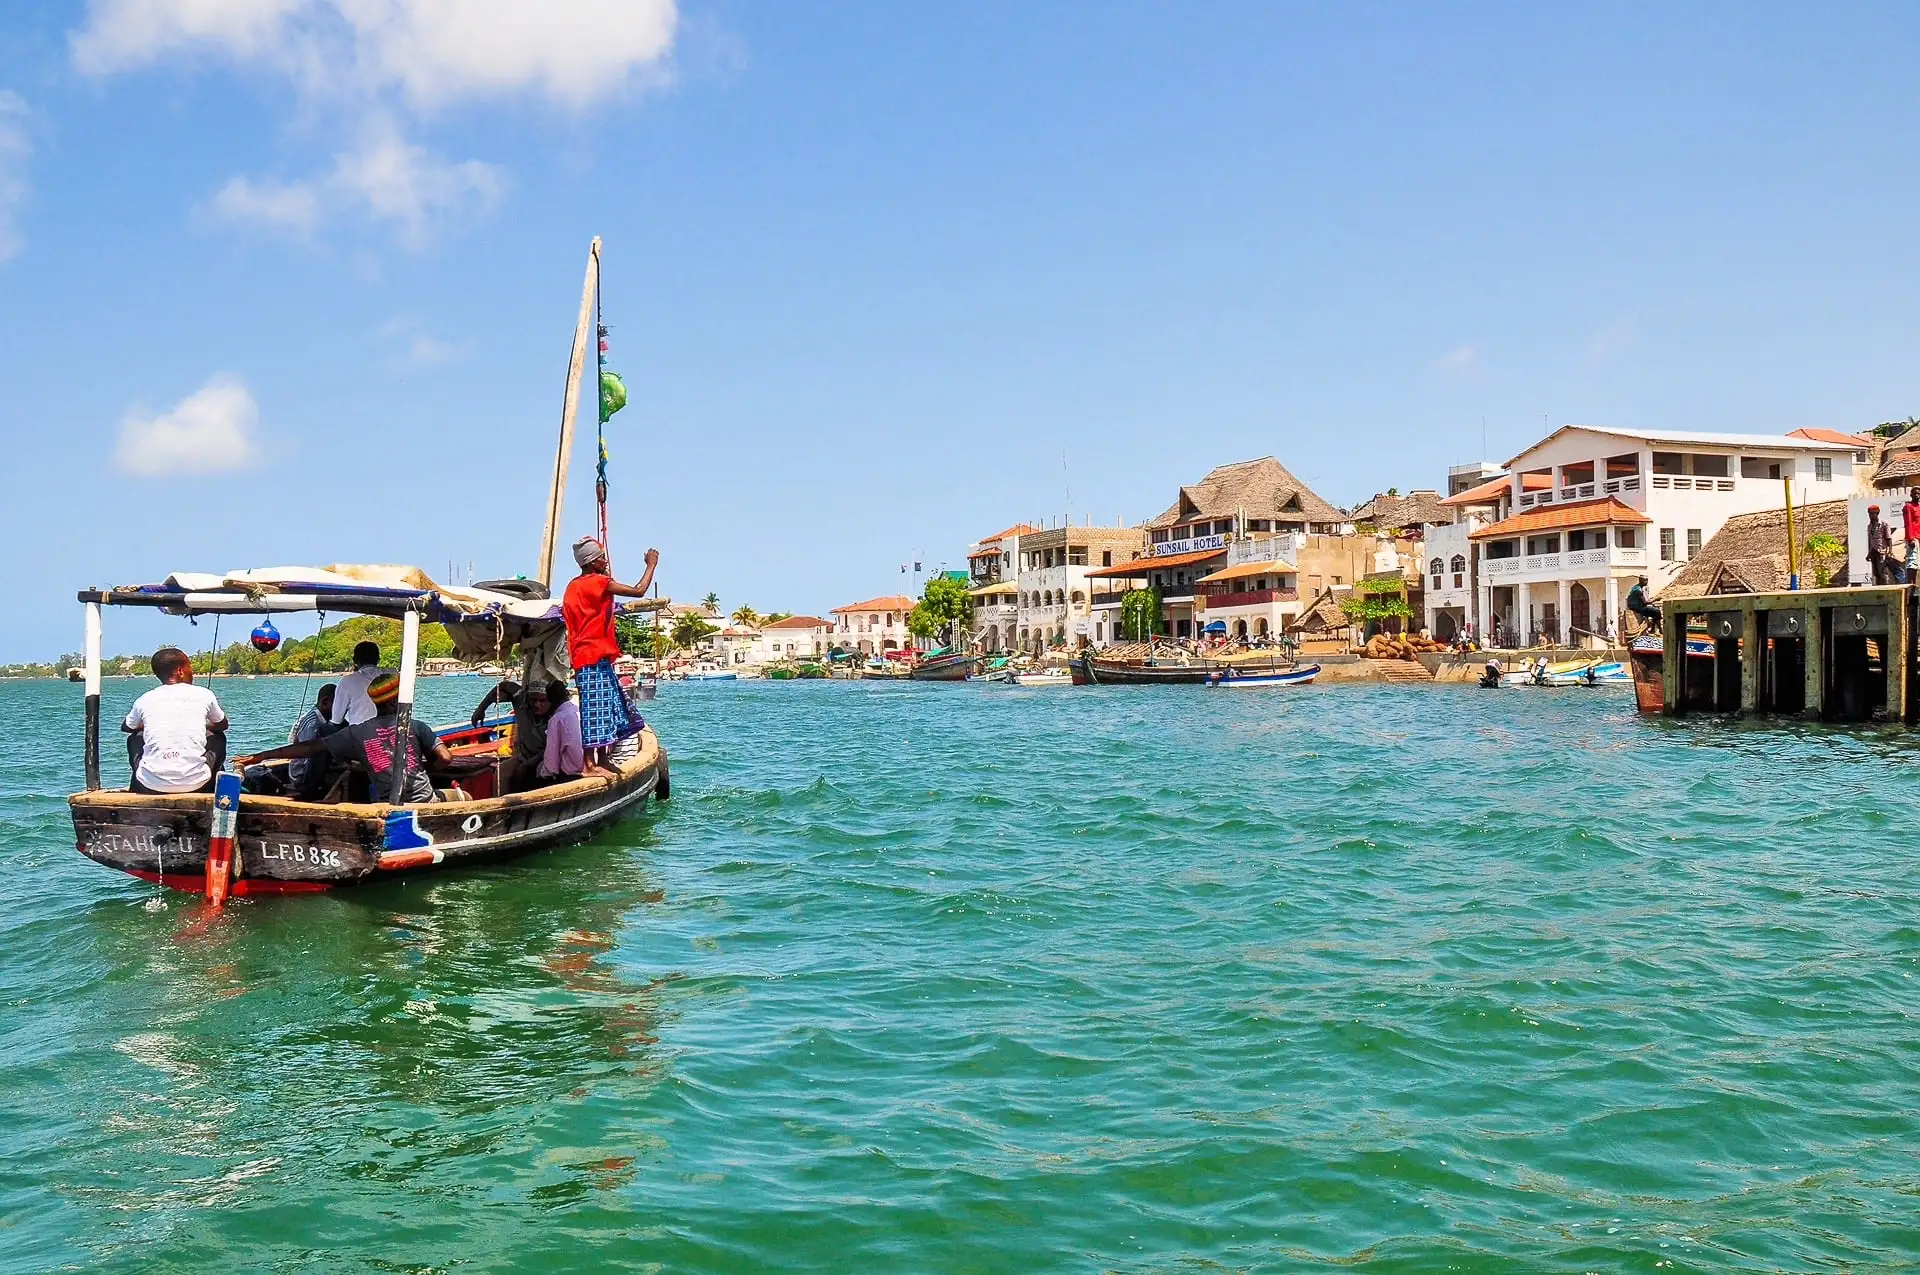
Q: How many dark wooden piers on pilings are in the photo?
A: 1